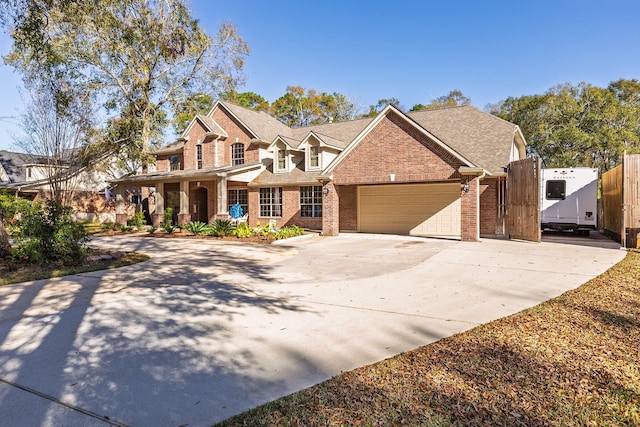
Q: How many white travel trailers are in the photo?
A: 1